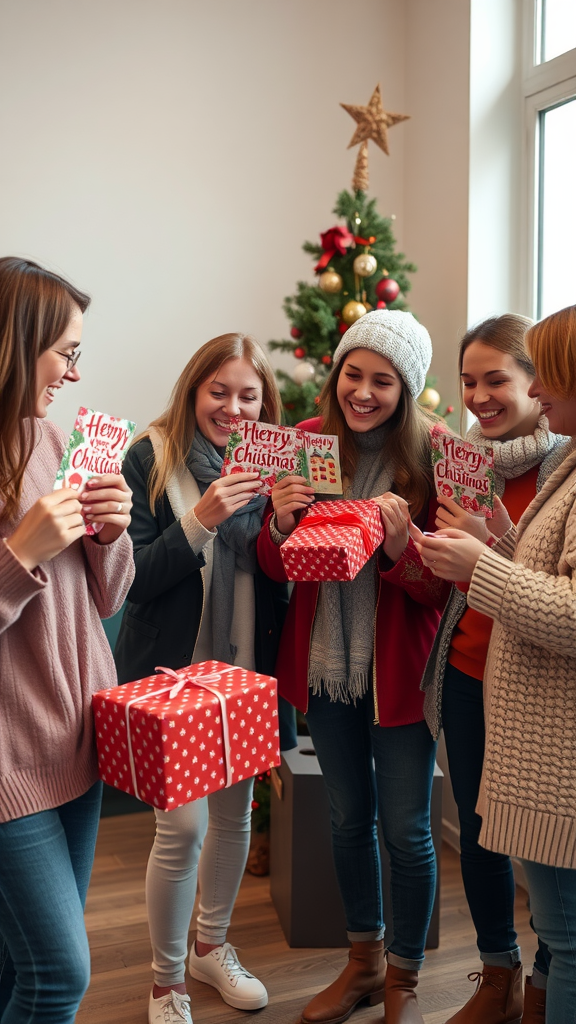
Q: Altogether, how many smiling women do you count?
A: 5